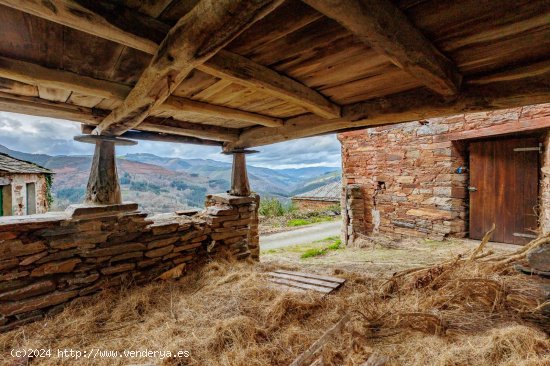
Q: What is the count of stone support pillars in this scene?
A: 2